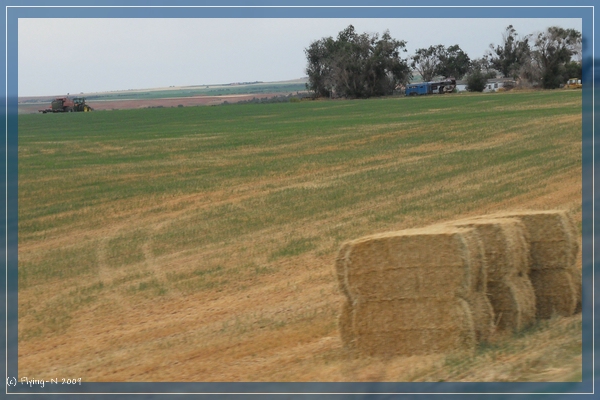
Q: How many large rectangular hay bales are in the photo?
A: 6